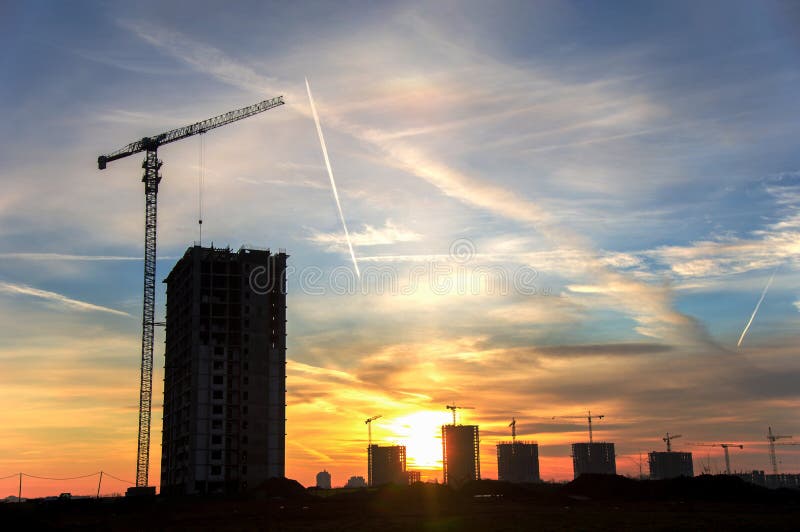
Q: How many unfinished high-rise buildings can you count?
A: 6